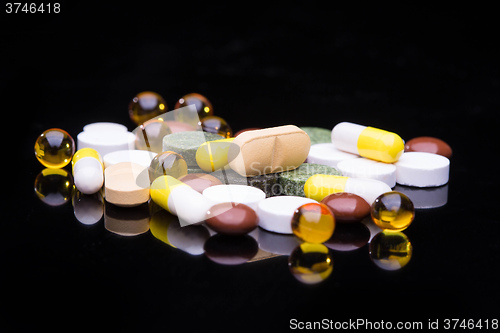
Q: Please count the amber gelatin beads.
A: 8